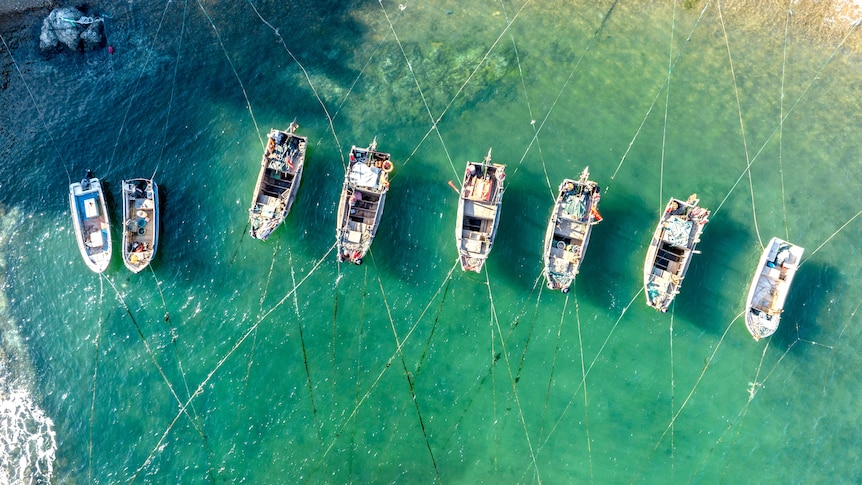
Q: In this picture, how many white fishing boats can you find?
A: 8